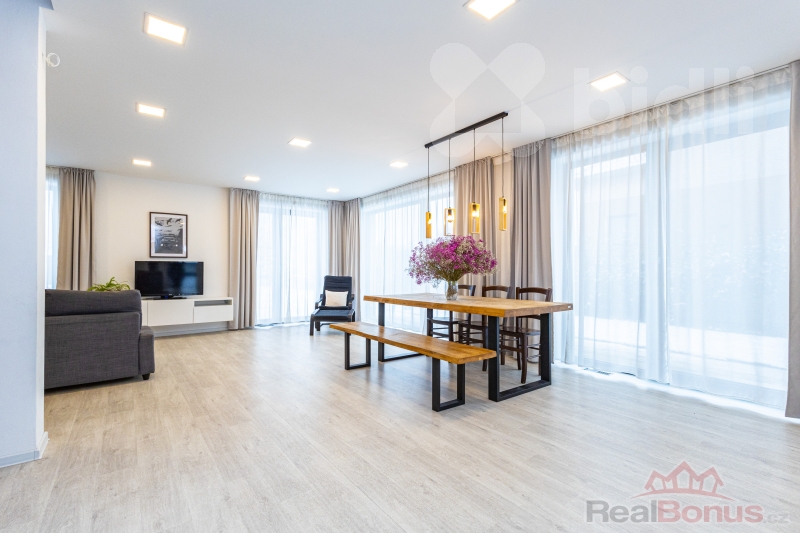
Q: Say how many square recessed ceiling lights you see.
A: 9